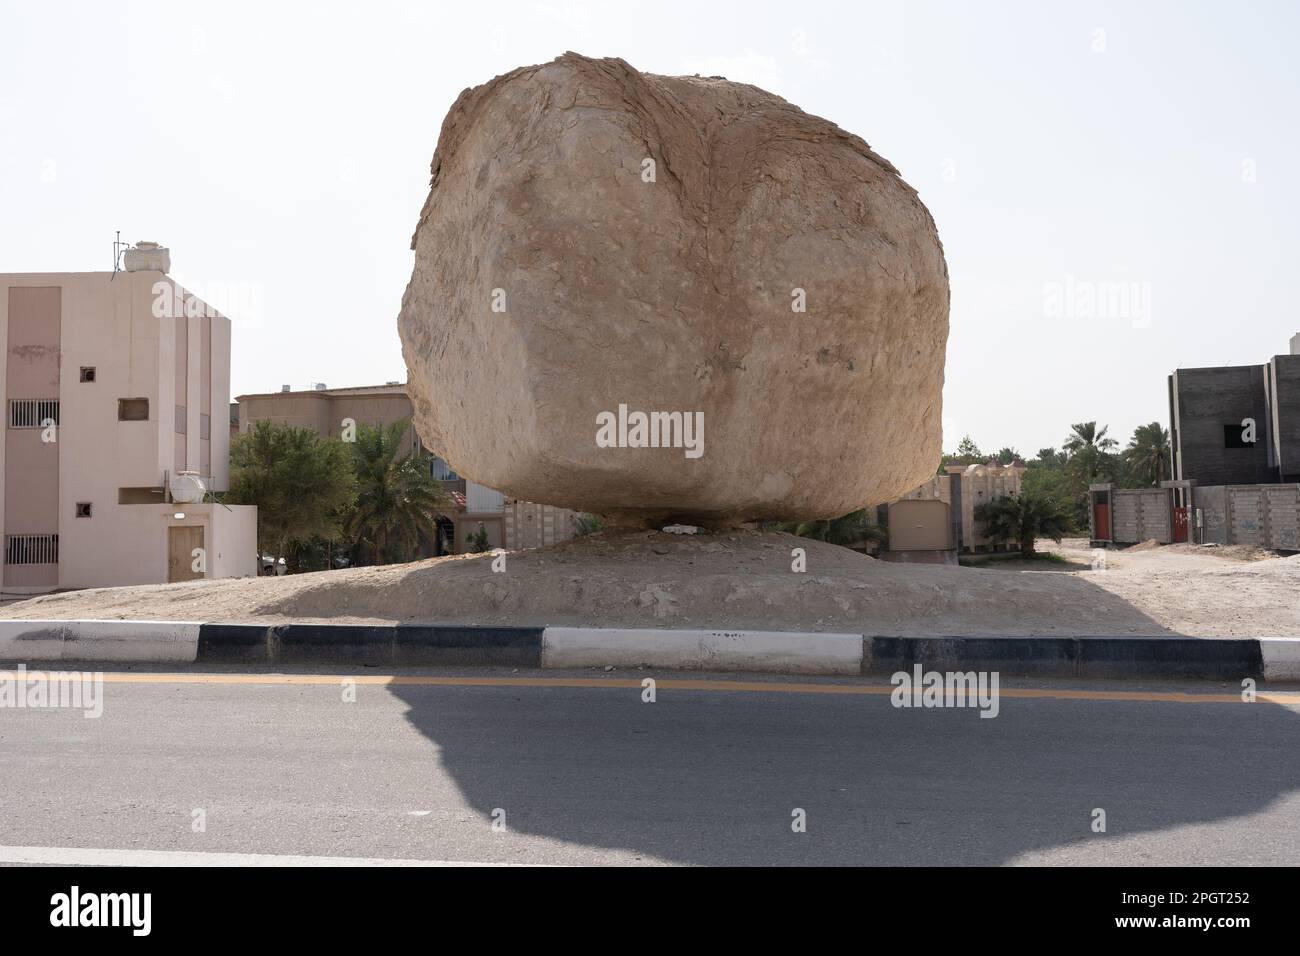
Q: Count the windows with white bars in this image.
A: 2